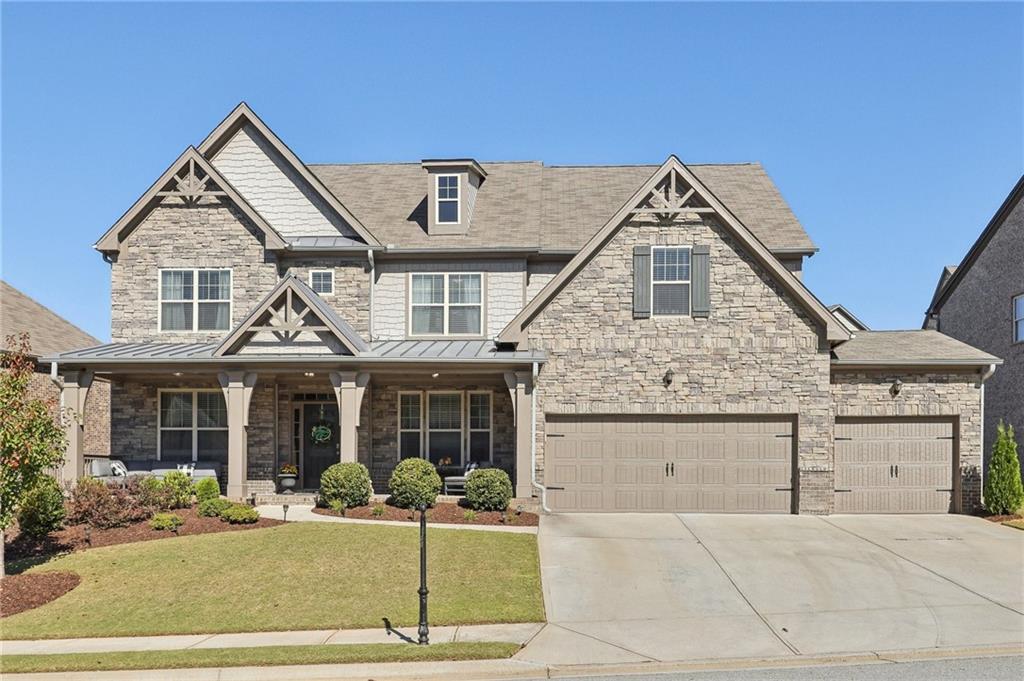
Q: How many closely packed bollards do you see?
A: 0